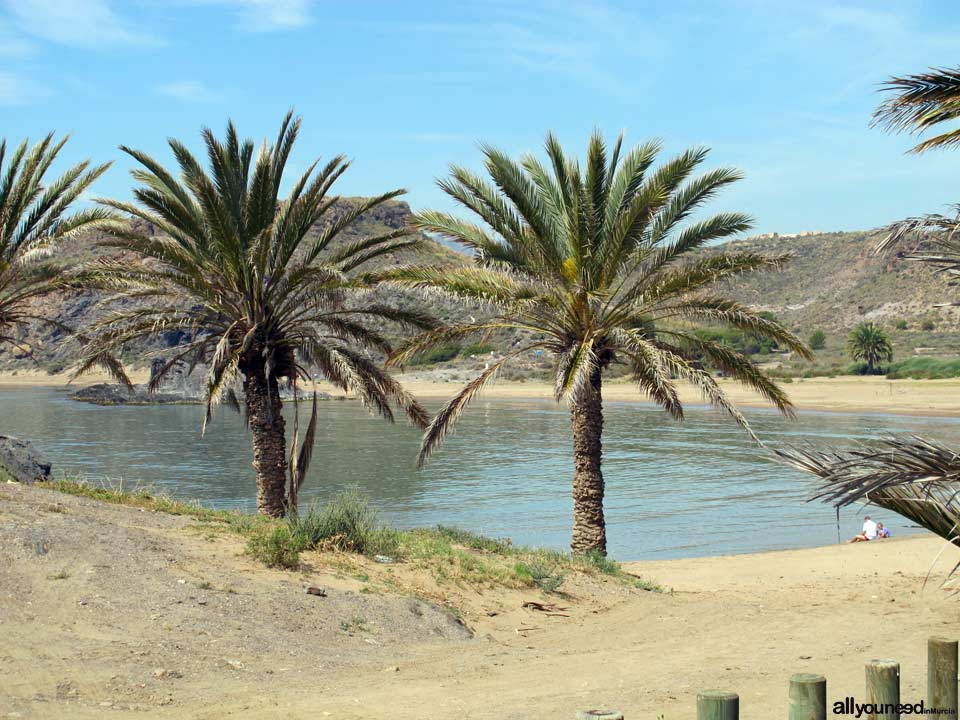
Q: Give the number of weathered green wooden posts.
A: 5